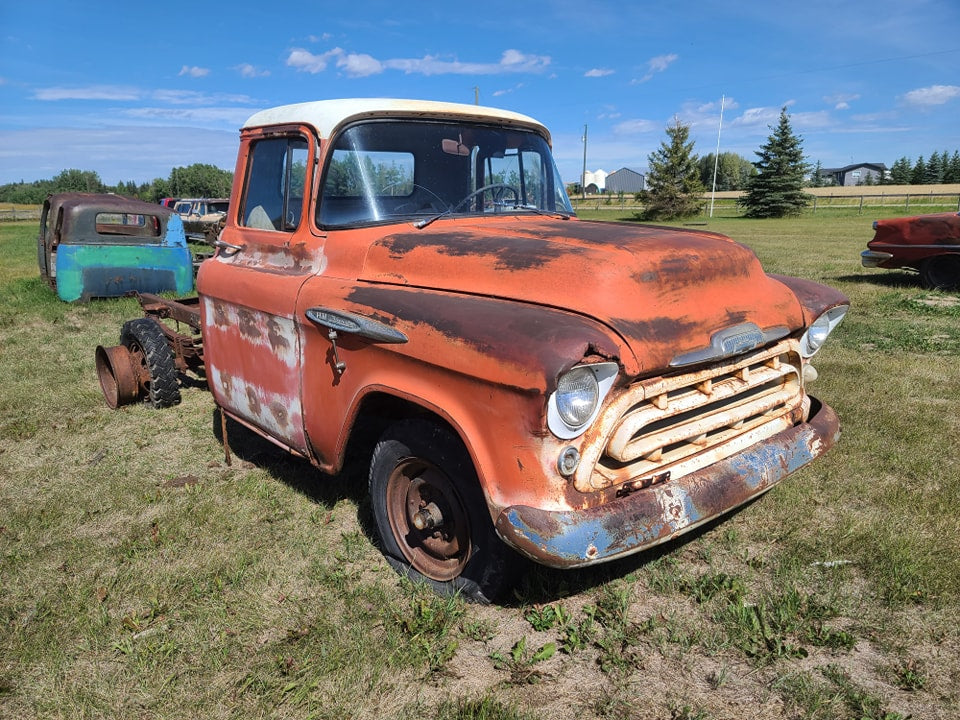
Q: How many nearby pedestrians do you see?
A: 0